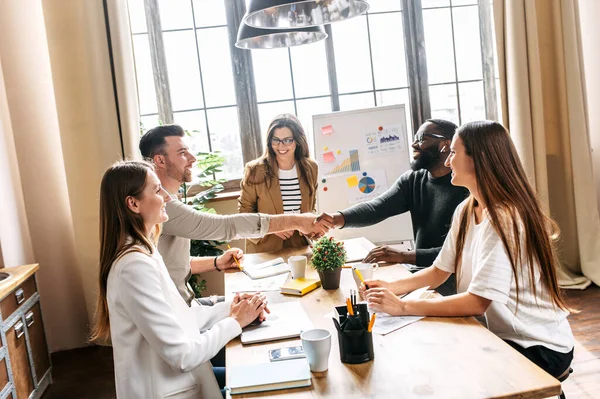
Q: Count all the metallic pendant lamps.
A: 2